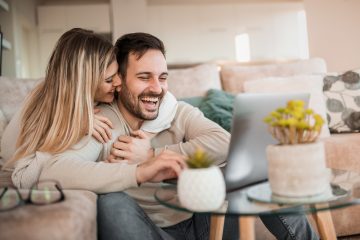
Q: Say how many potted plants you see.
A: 2